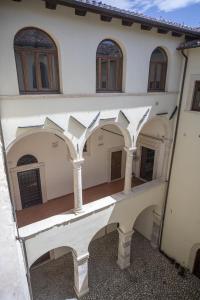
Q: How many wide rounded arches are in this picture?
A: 6